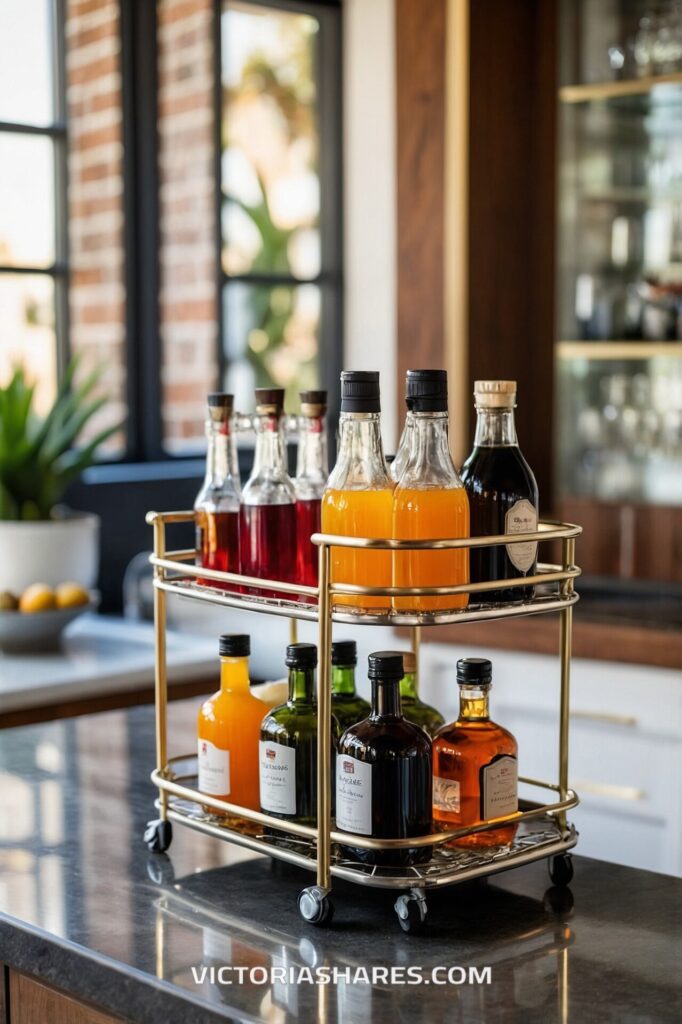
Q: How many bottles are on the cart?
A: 13